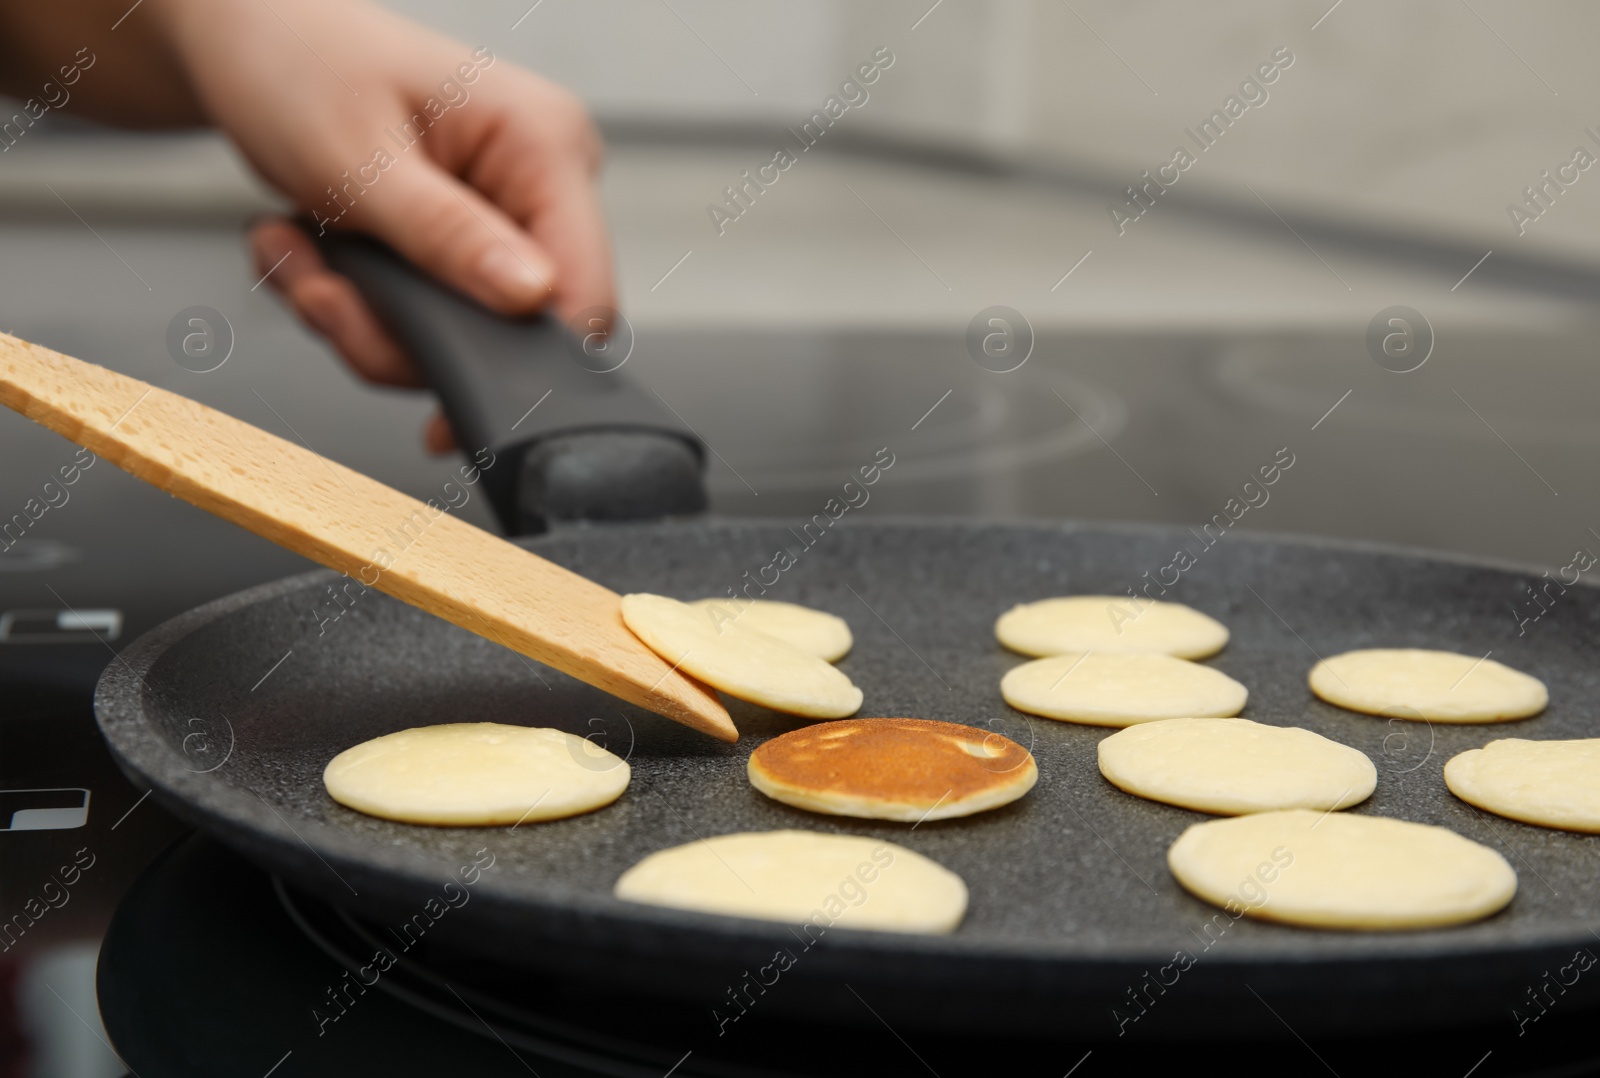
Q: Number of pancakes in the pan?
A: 11